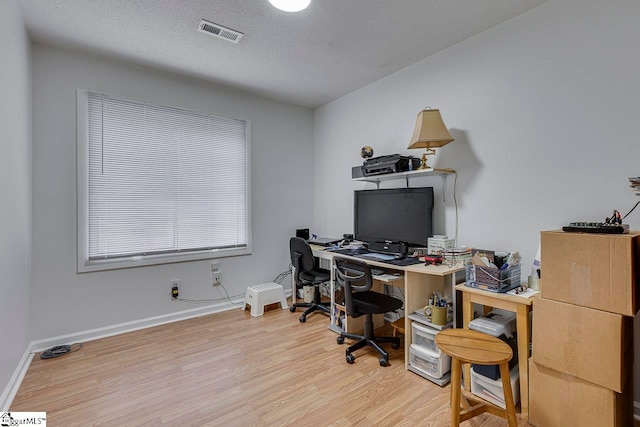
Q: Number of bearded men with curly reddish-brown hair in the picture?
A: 0